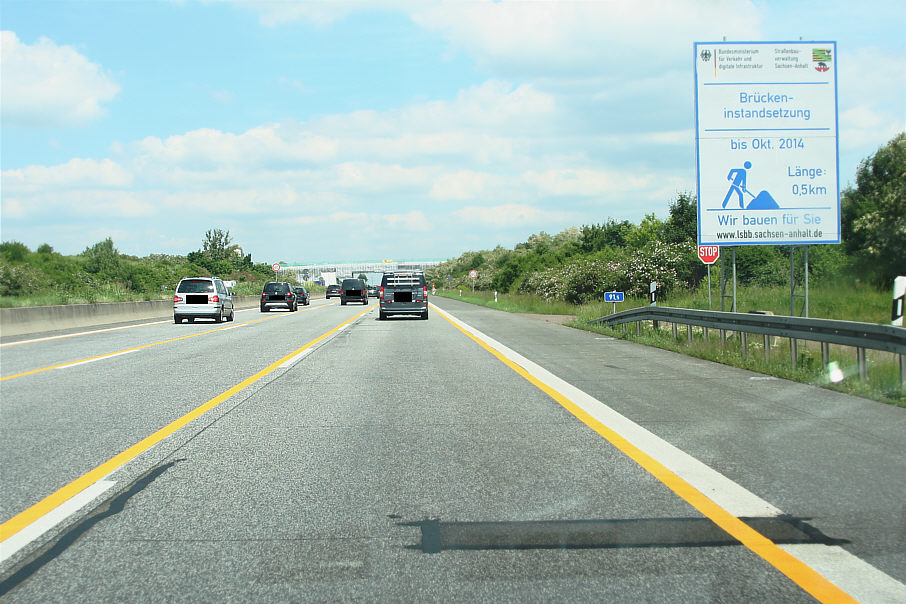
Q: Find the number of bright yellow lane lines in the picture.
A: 3